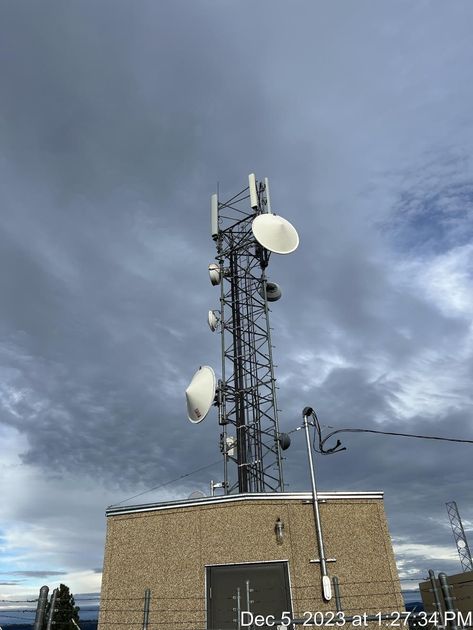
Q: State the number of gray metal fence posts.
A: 8